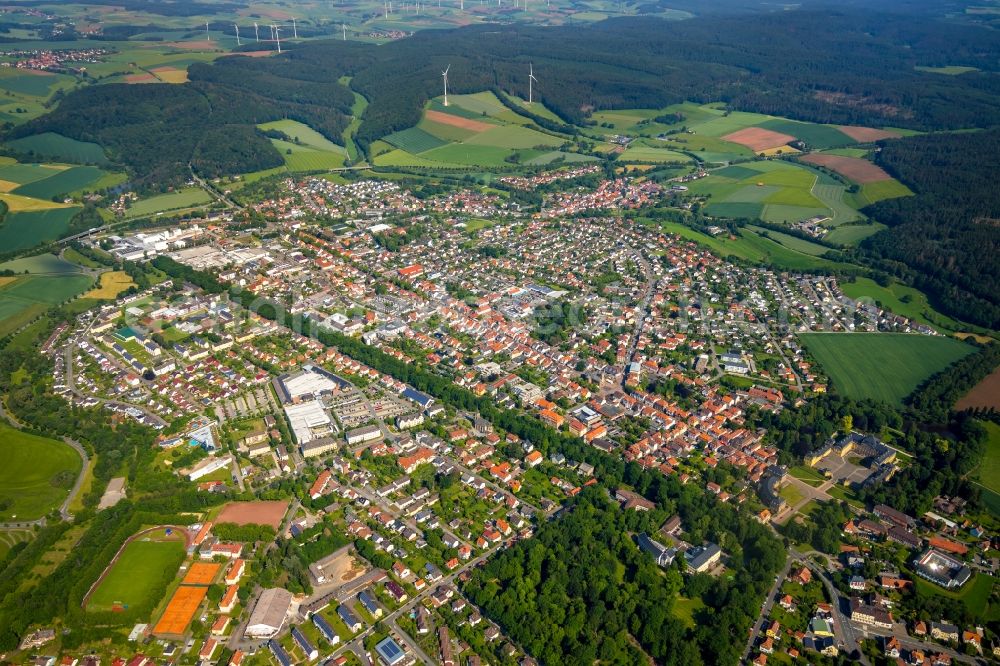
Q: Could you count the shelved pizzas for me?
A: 0